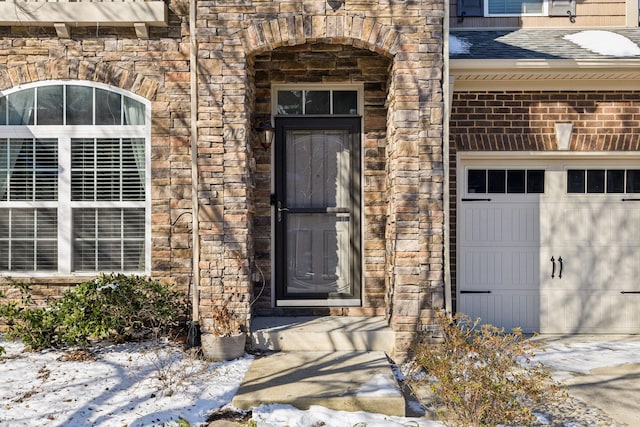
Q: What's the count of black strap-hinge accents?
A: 4